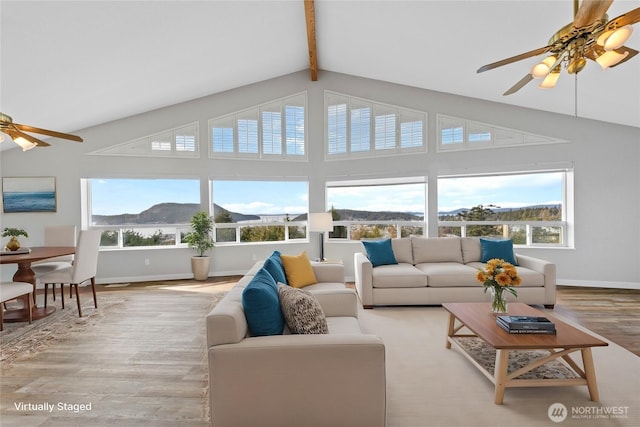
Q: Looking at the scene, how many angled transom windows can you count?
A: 4